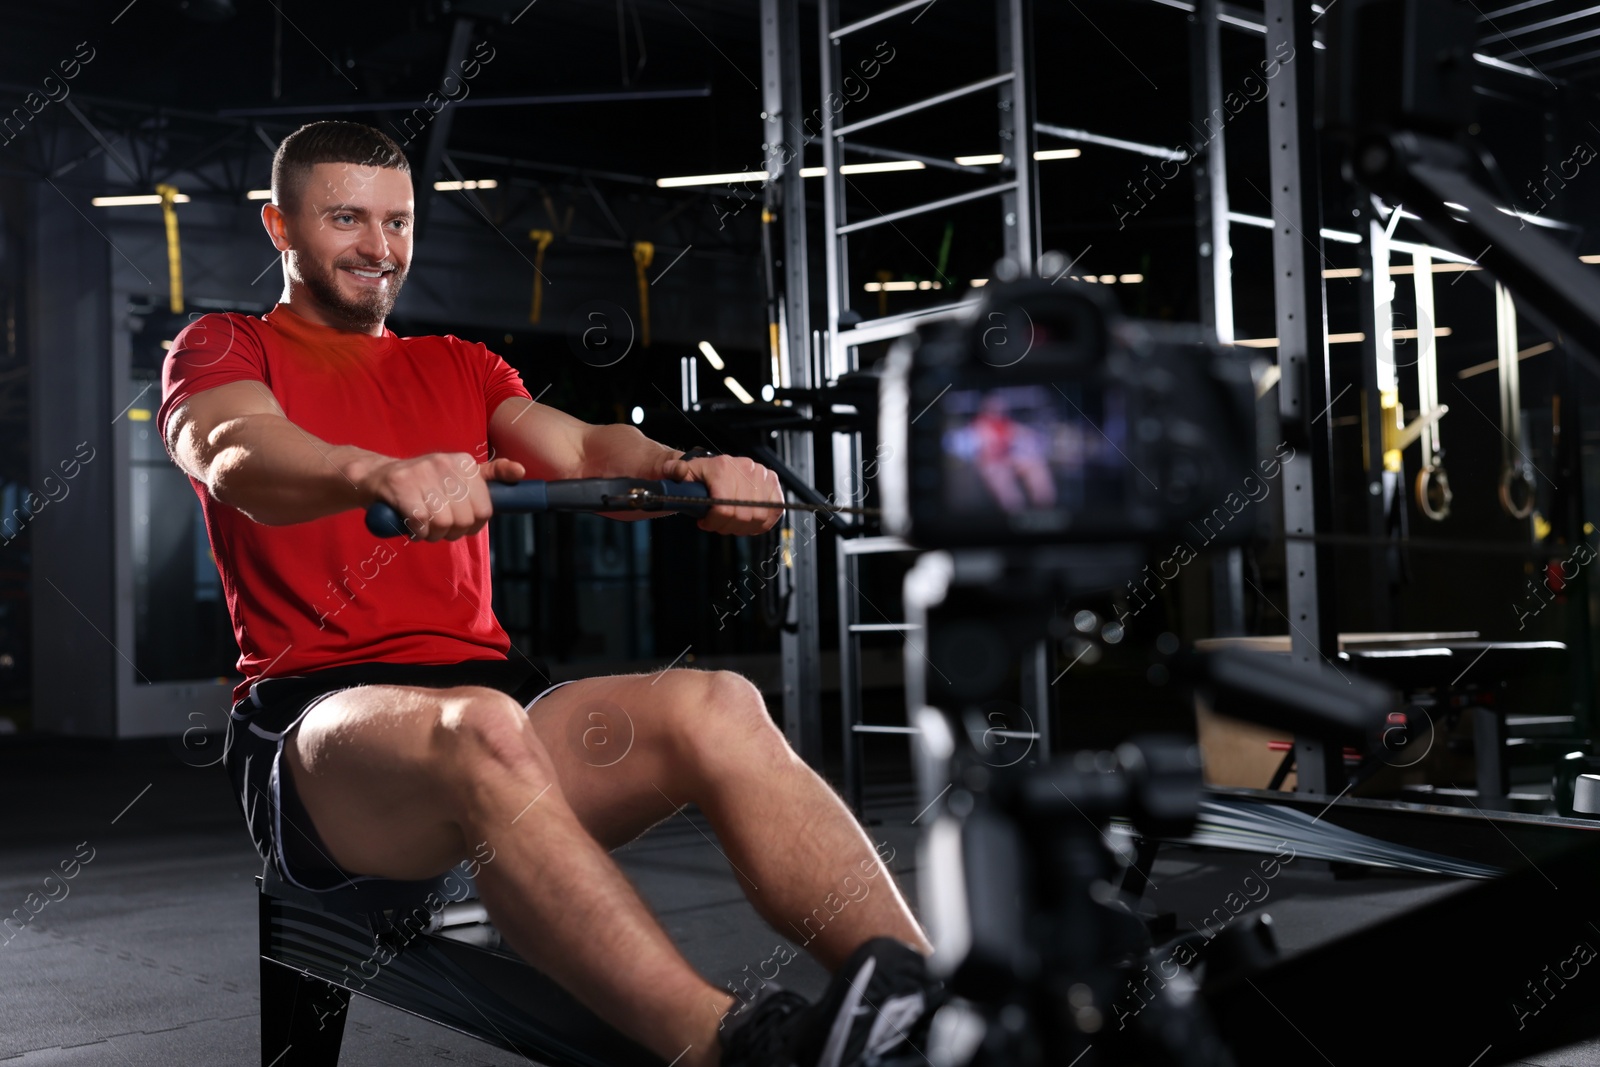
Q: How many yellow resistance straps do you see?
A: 3